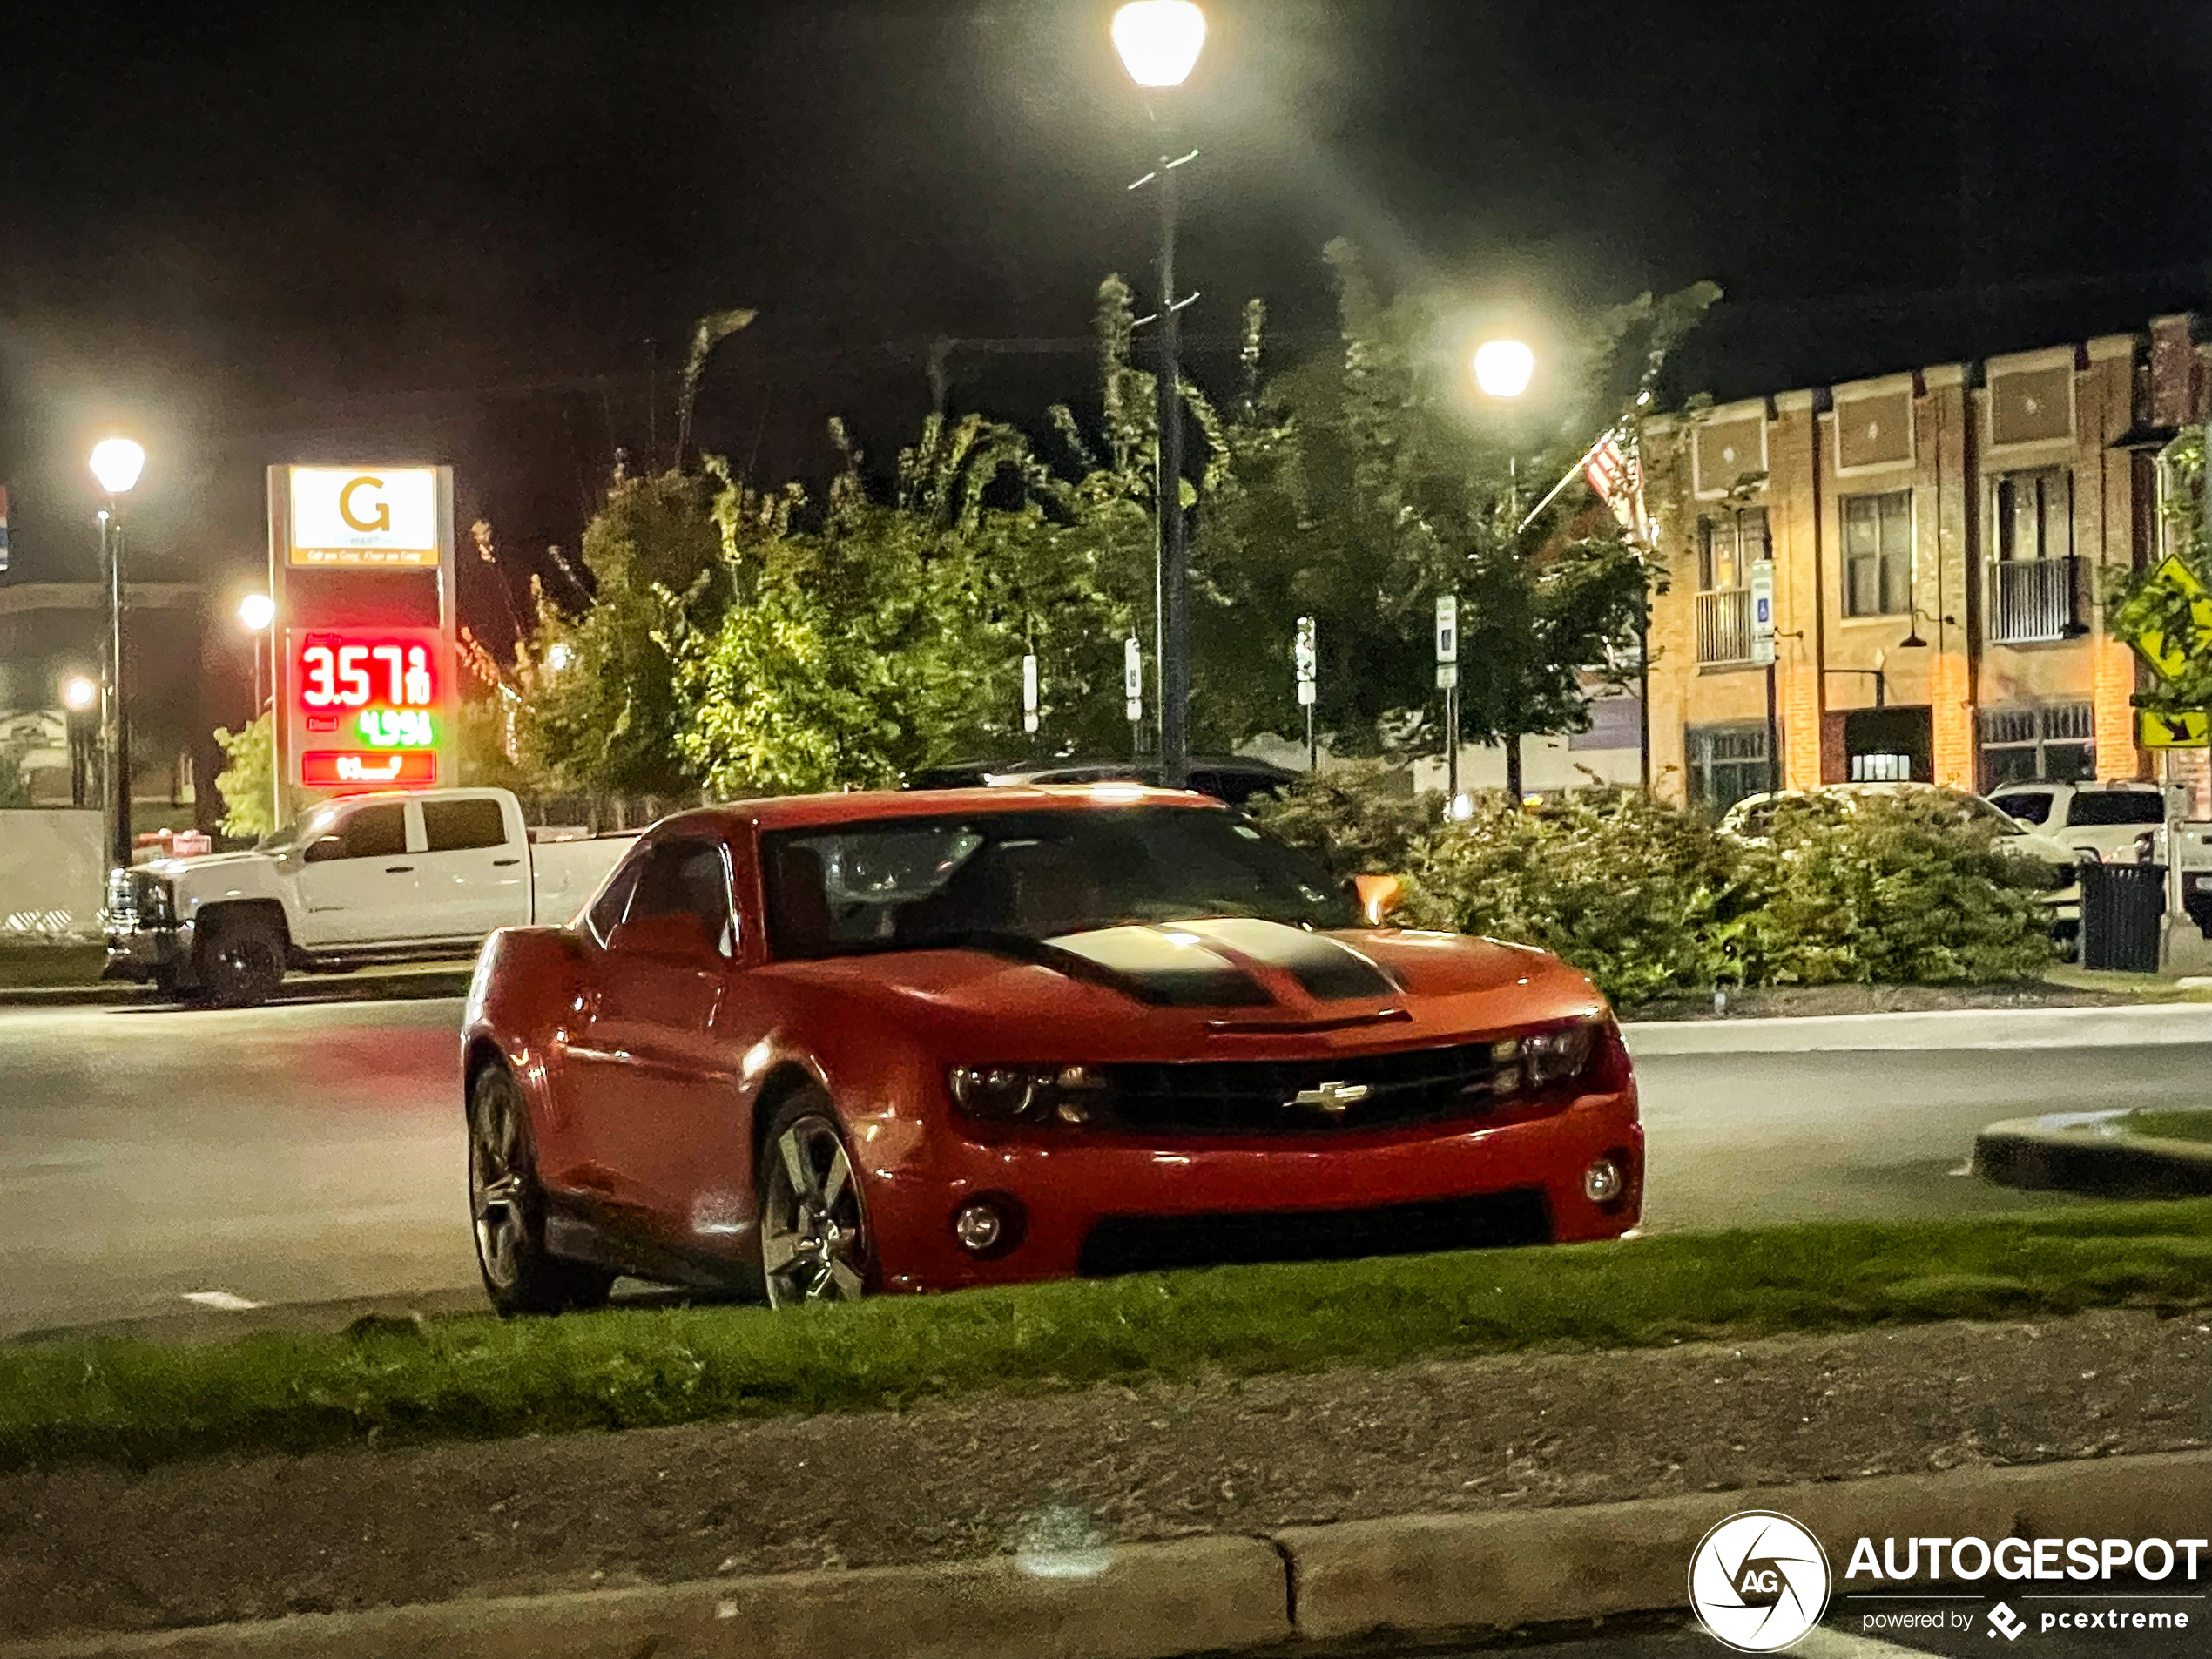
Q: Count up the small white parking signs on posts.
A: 5